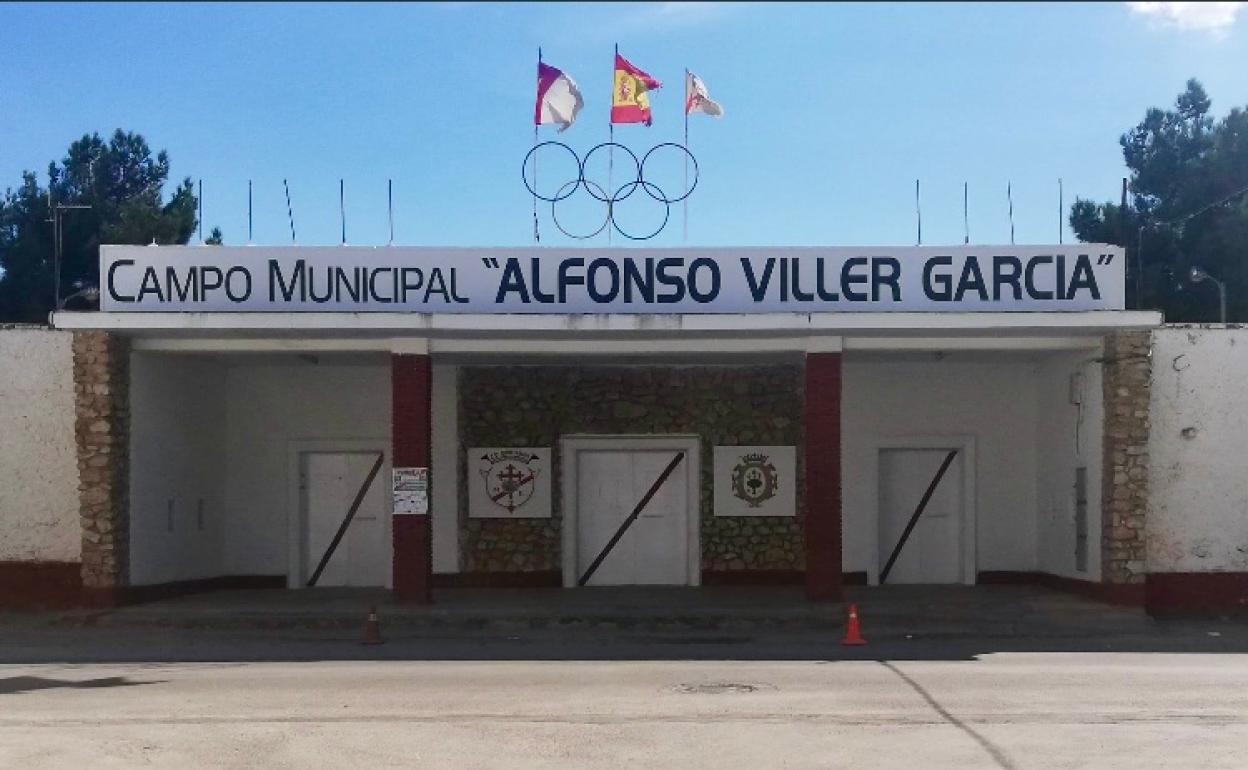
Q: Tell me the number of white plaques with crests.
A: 2